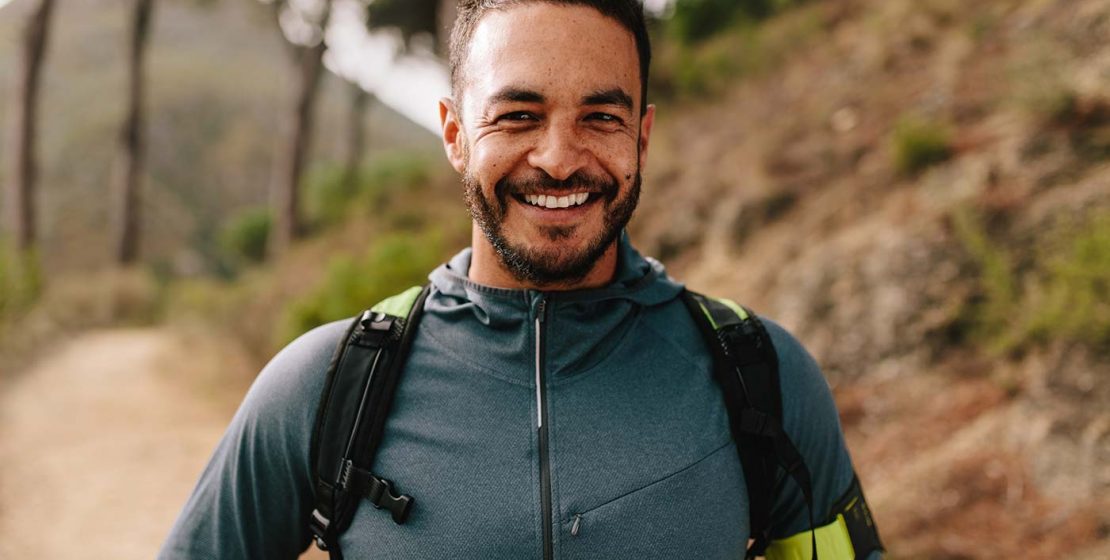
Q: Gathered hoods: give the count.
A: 1